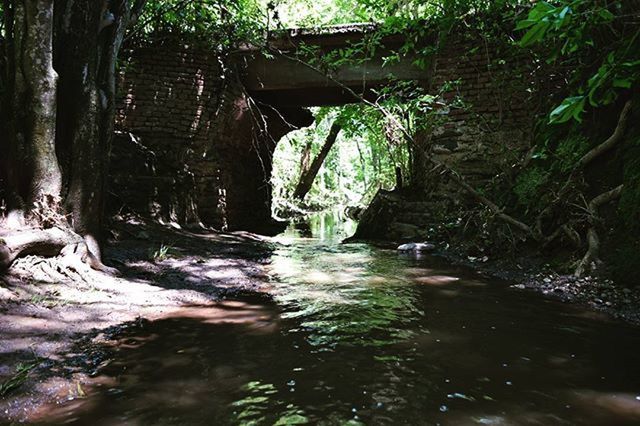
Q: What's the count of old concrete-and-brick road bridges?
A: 1